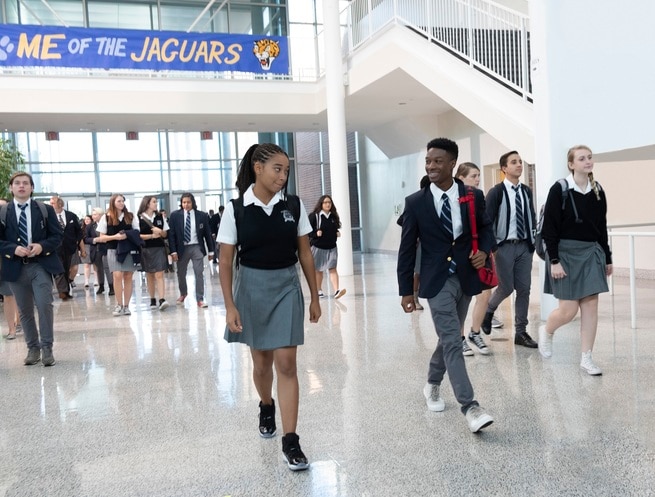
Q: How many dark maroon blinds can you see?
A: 0